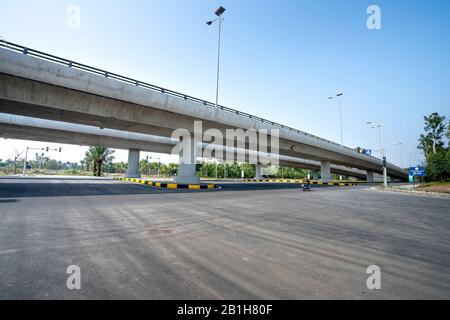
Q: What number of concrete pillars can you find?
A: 5